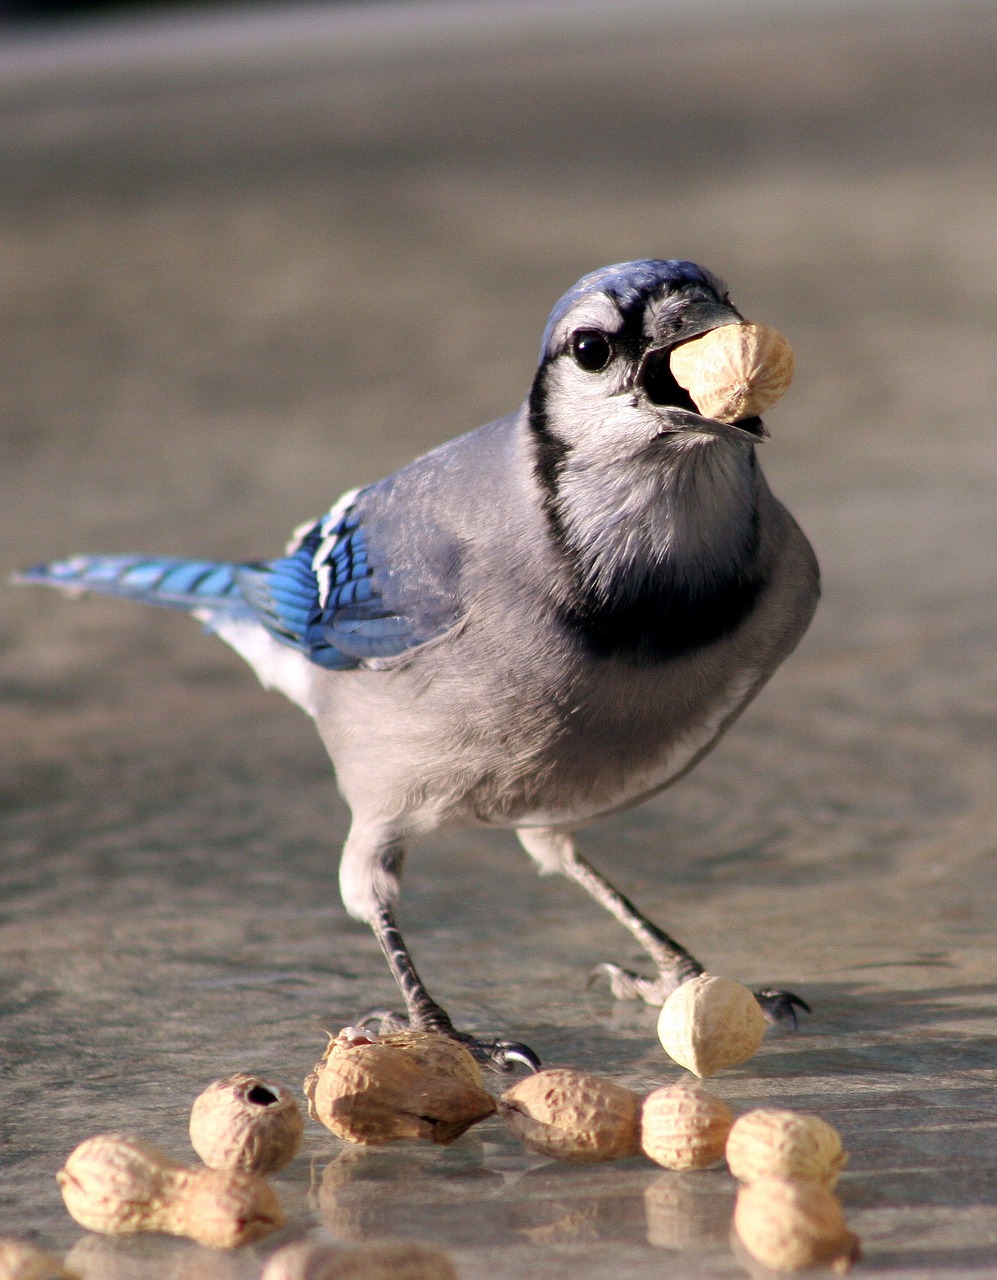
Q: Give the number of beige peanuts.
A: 11